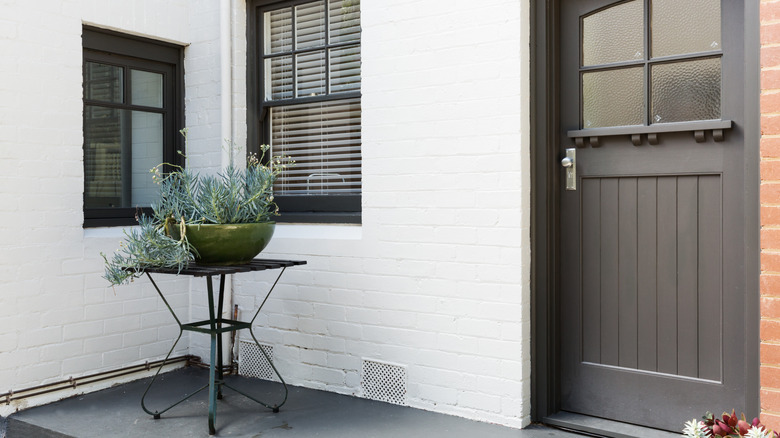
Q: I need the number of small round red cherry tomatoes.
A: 0